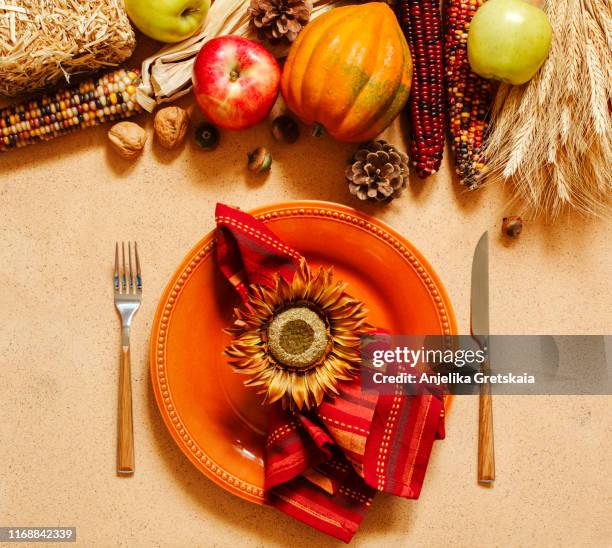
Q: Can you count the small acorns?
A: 4